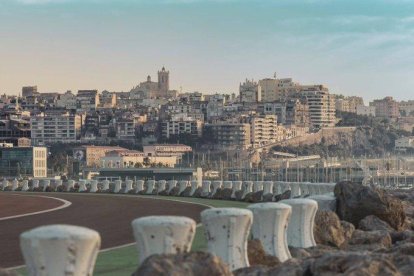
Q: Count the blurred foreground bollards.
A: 5